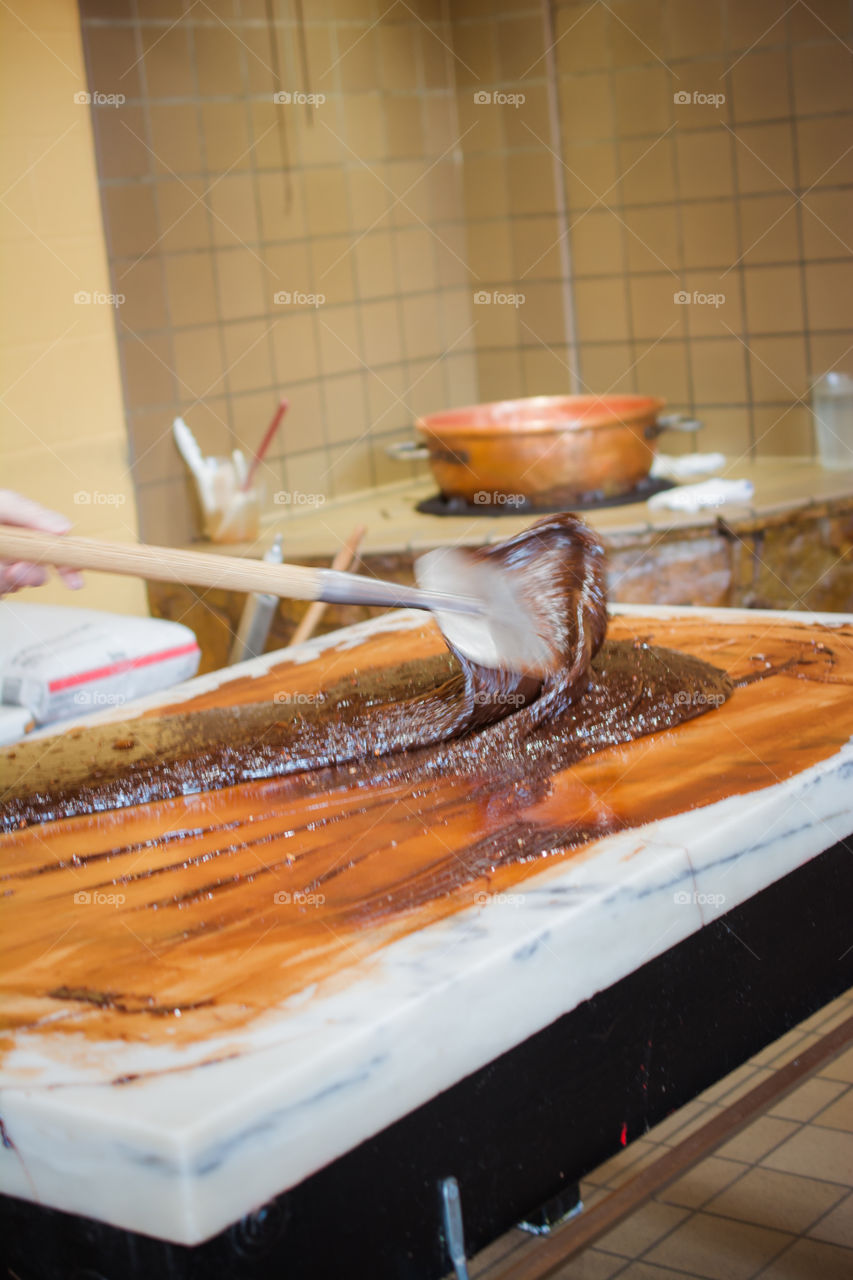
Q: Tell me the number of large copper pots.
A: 1